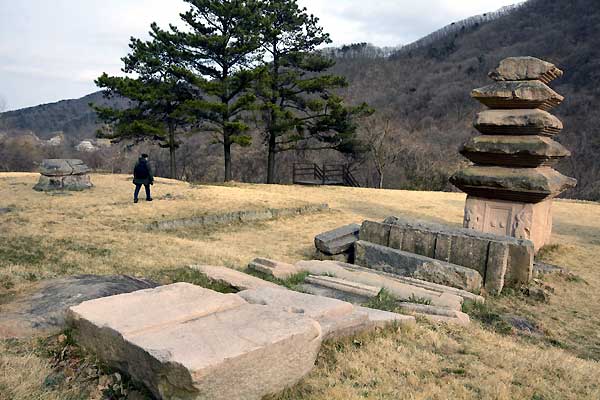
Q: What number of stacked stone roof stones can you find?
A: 5